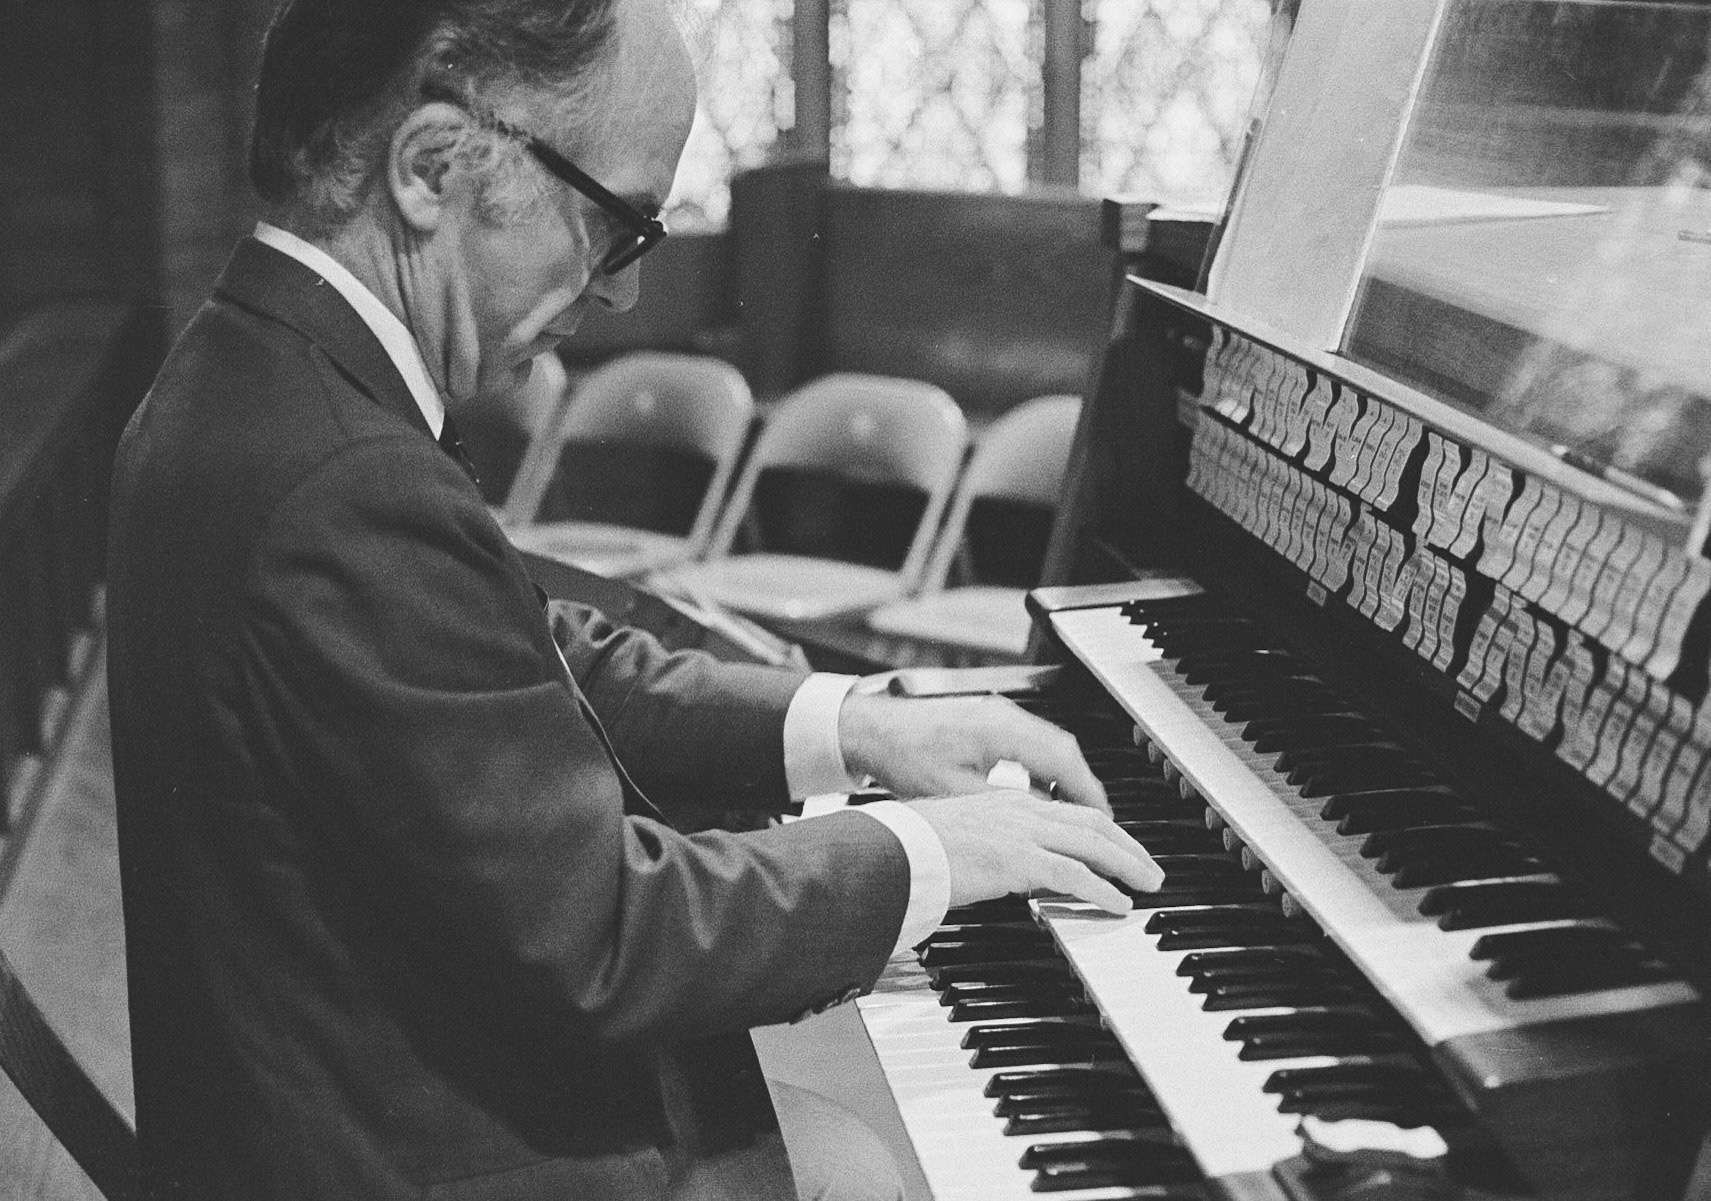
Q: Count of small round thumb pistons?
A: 9